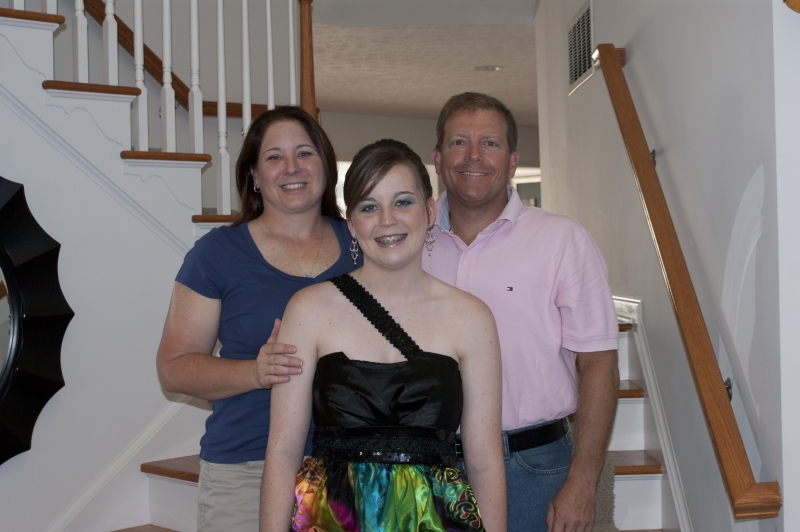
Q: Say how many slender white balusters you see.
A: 11